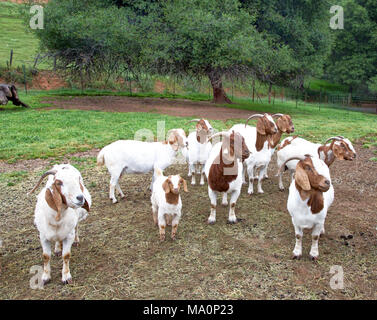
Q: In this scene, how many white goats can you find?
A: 9